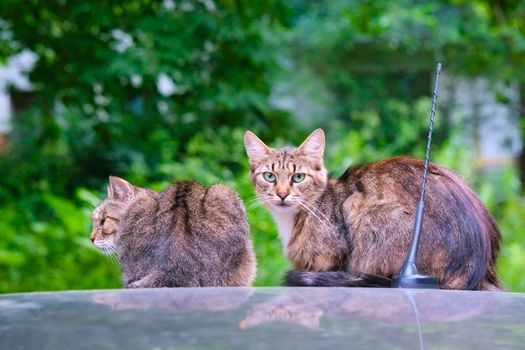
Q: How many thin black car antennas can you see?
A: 1